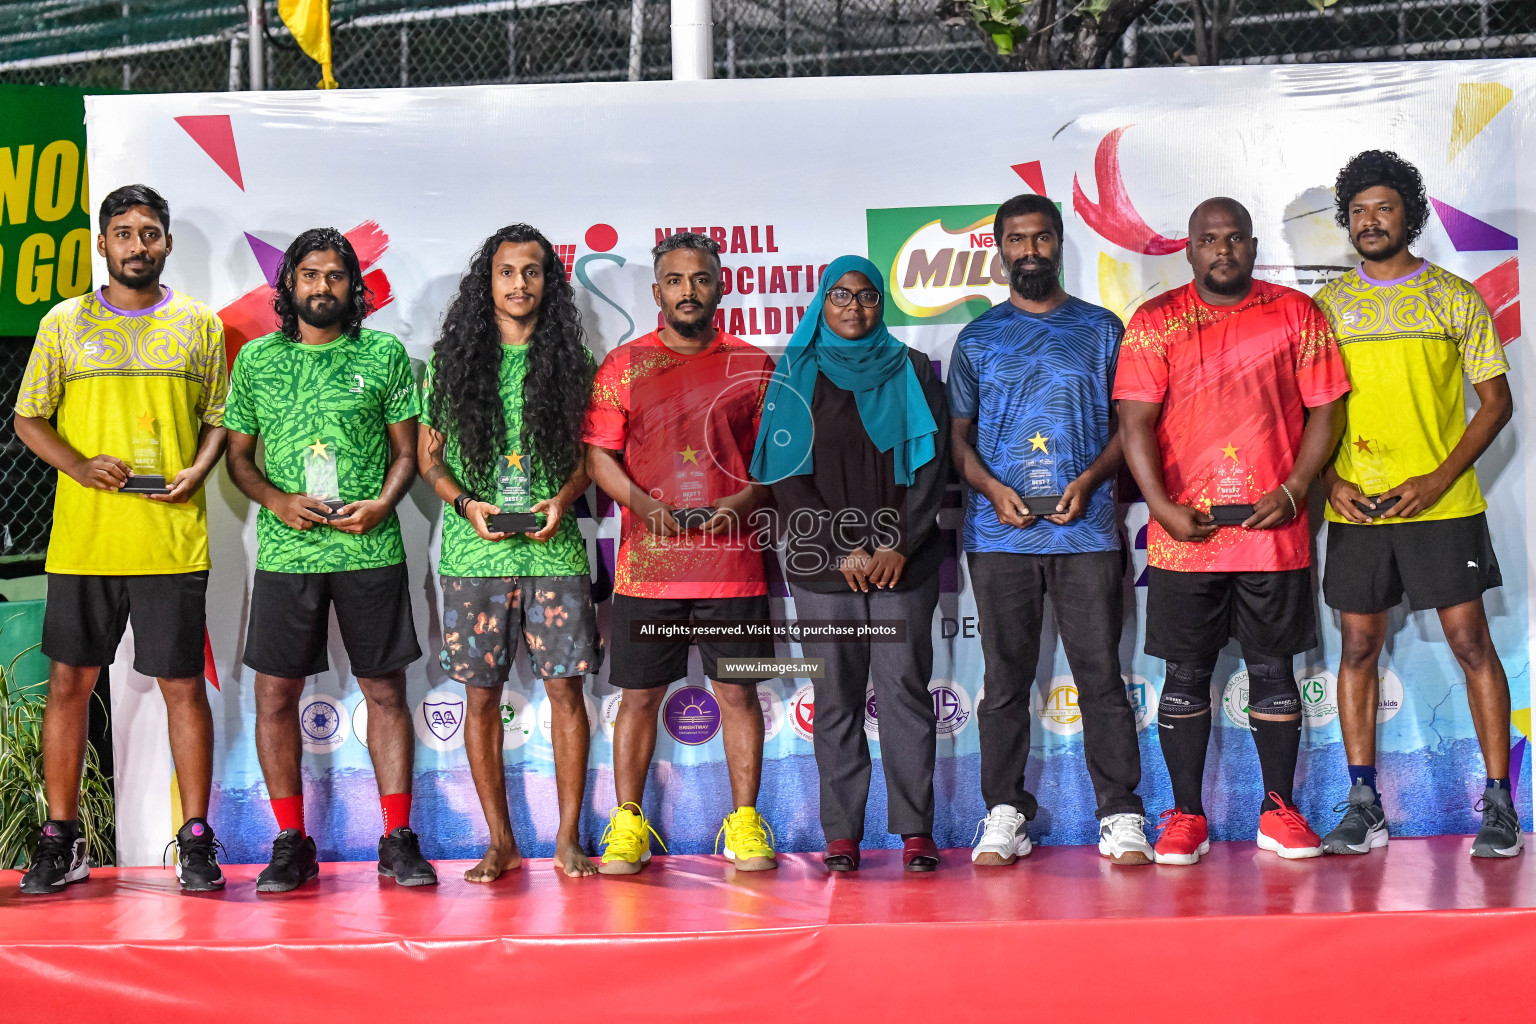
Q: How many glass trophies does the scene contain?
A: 7